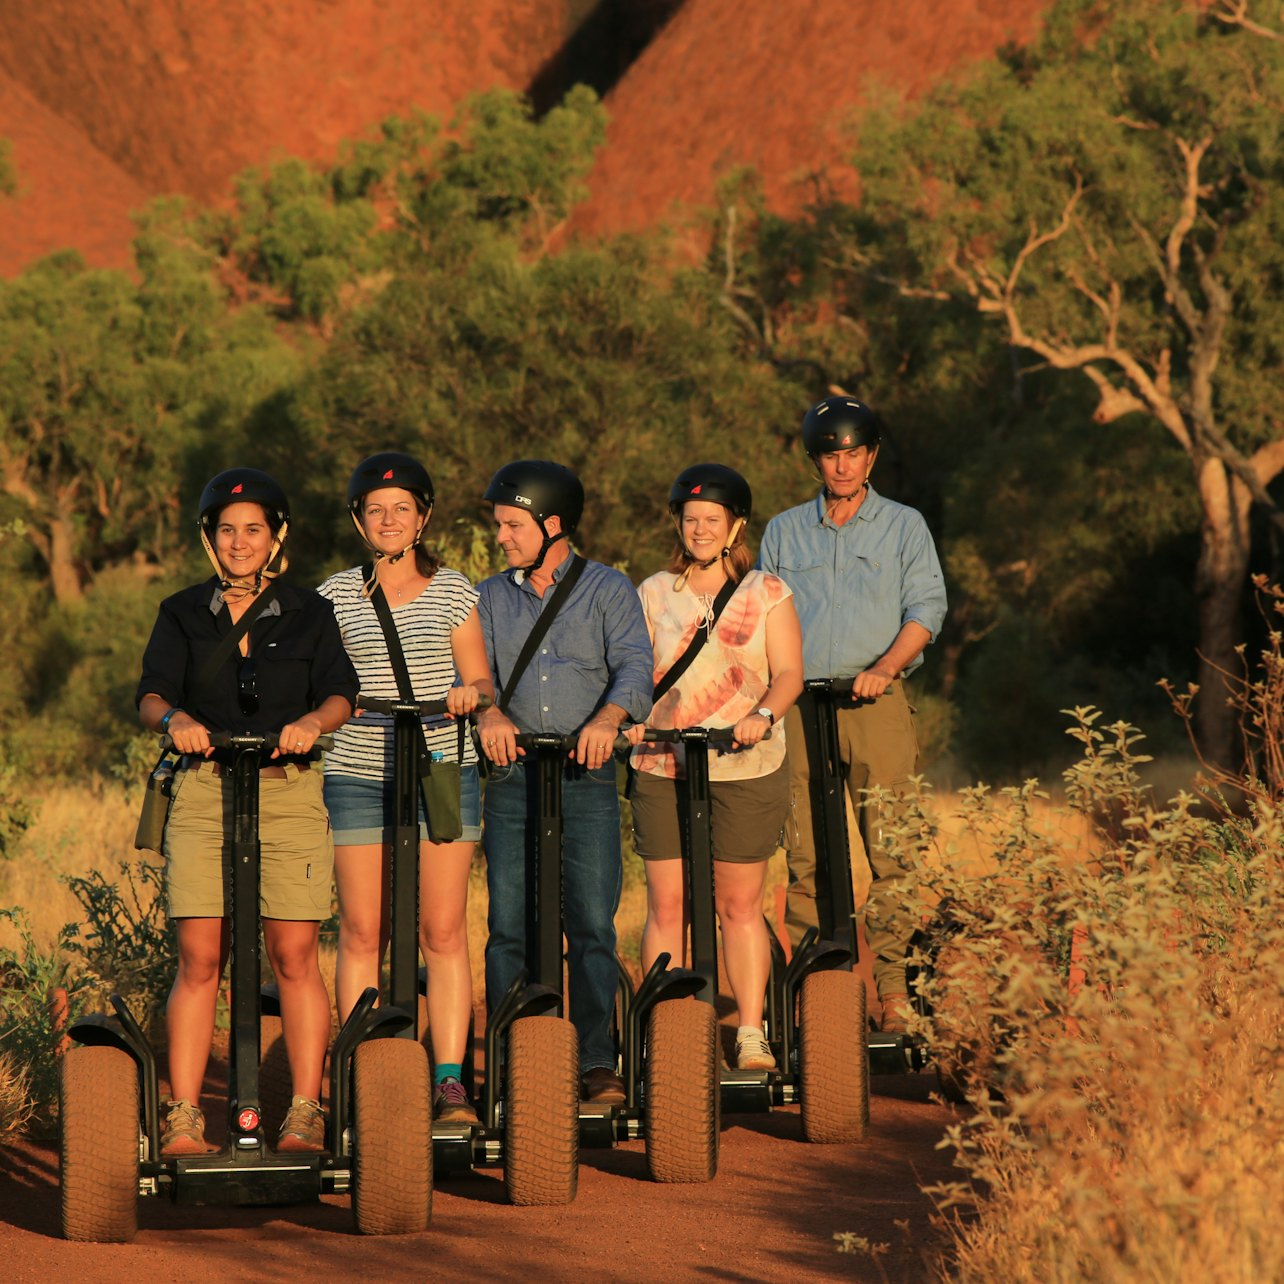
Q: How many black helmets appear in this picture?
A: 5